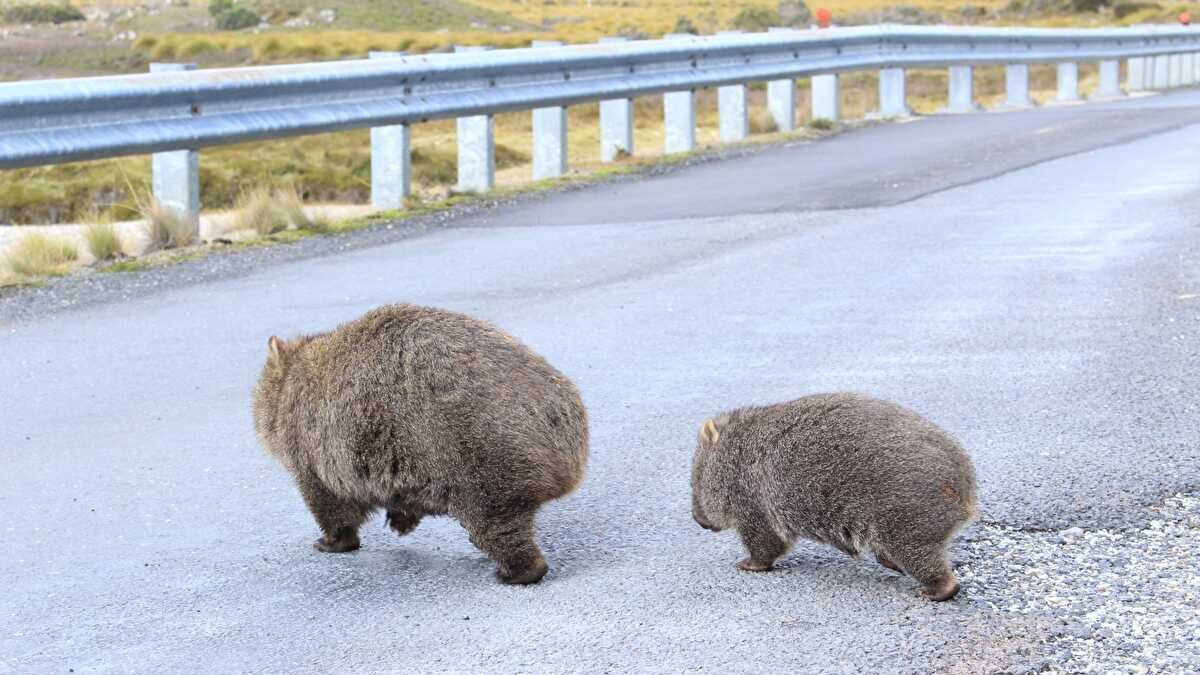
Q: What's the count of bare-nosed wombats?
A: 2